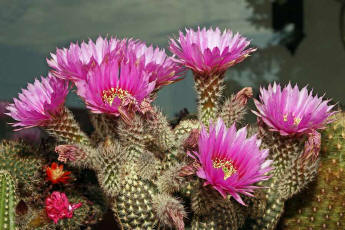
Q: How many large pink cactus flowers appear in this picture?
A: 7